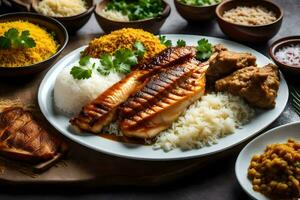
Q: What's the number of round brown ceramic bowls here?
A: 6